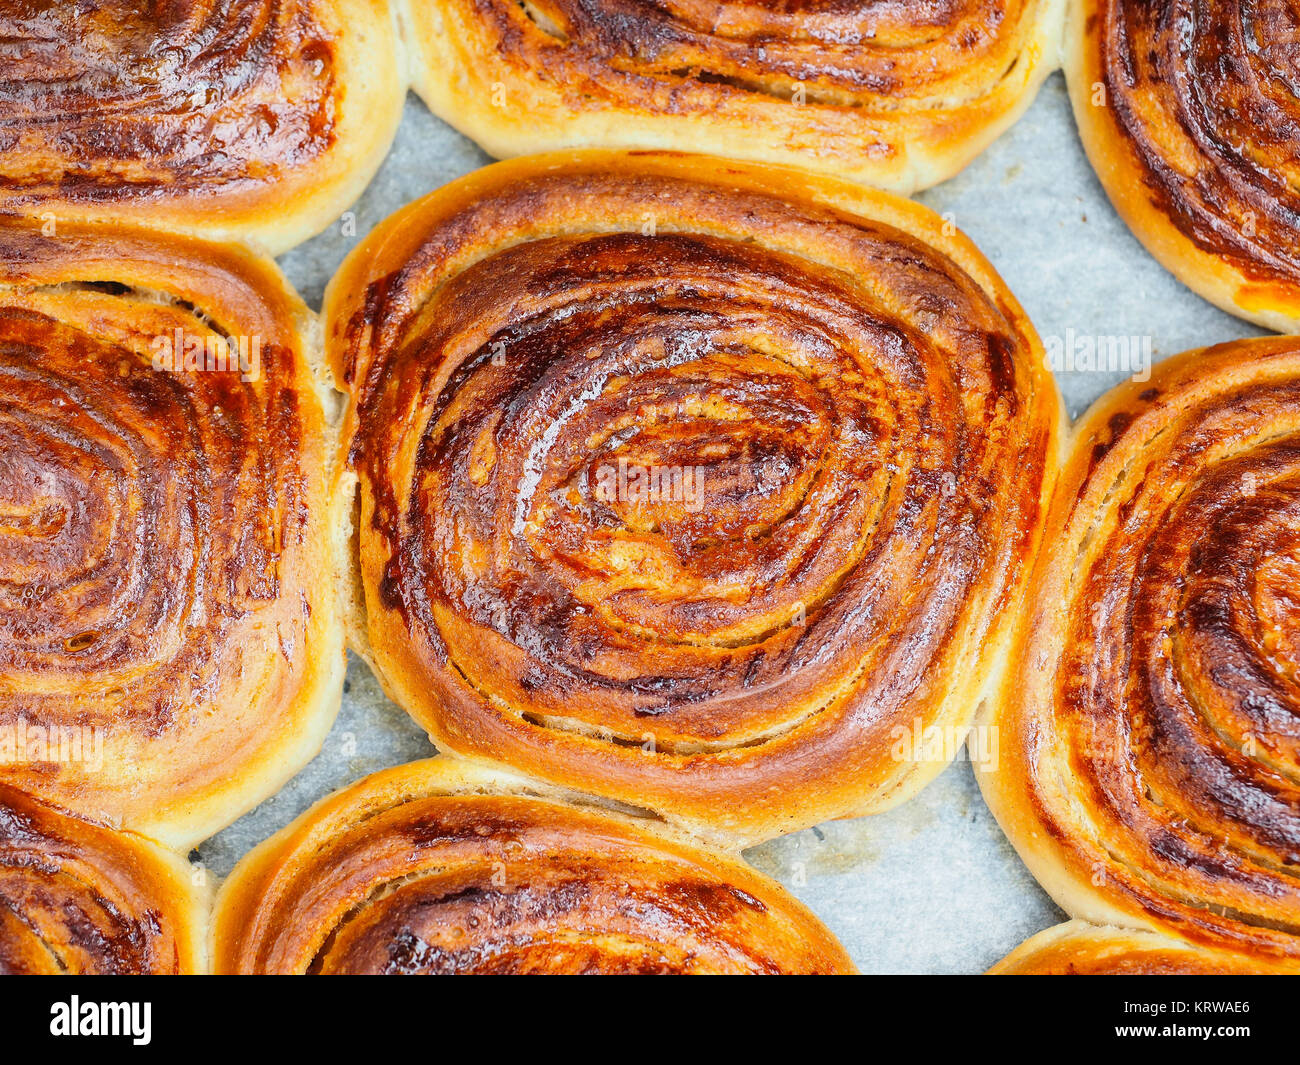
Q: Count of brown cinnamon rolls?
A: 9